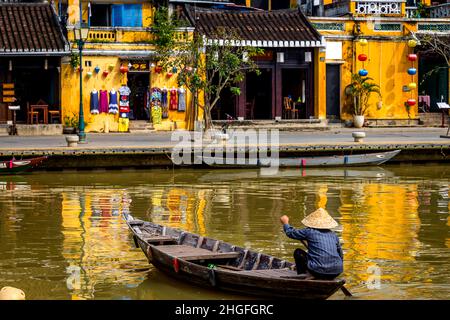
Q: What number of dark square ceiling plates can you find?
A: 0